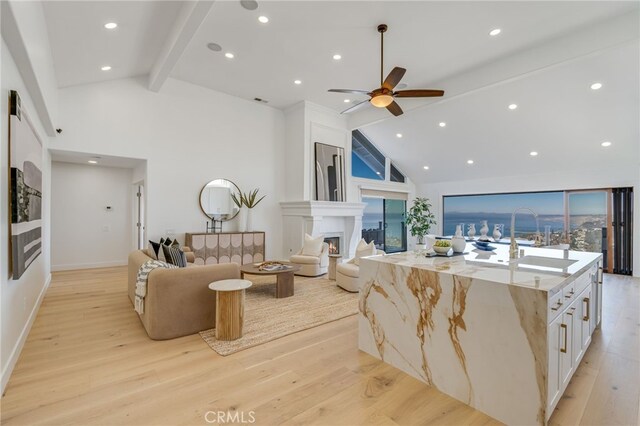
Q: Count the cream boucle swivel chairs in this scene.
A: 2